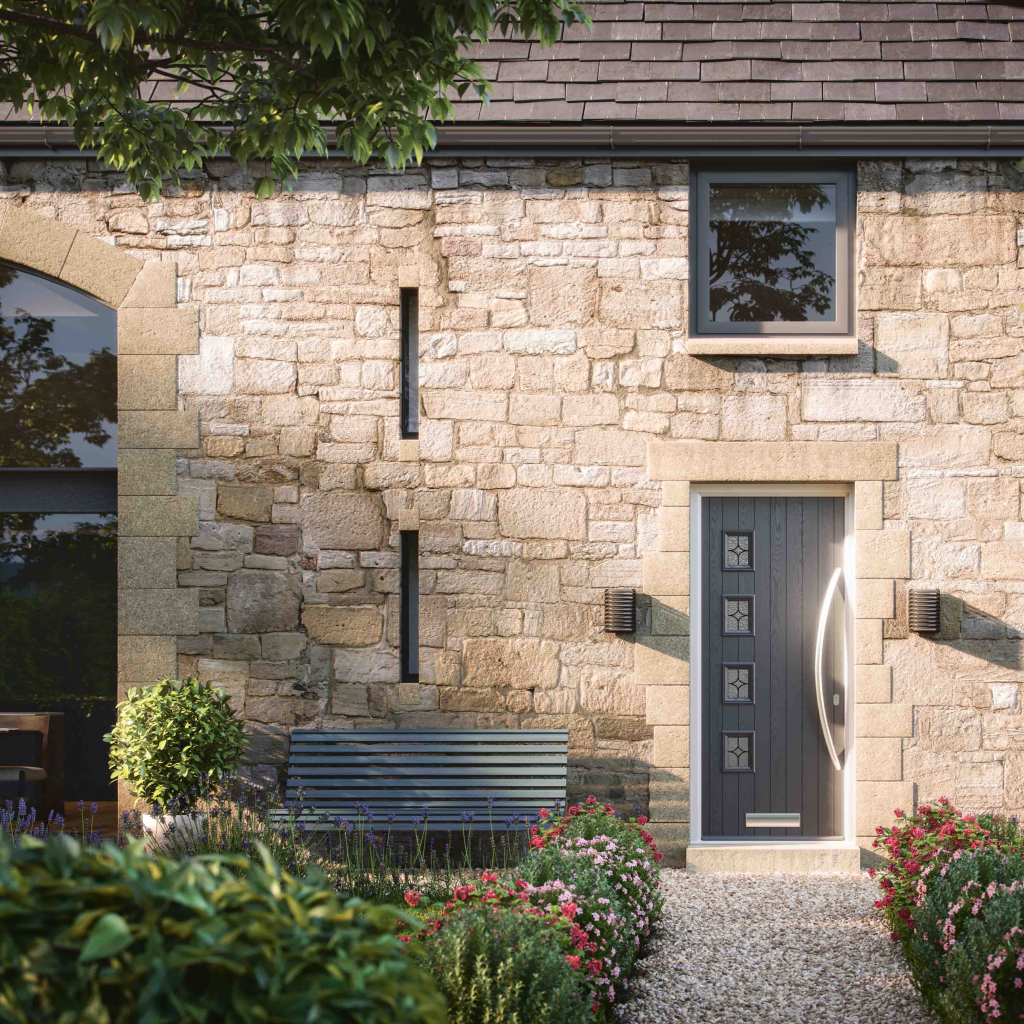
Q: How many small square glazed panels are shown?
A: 4